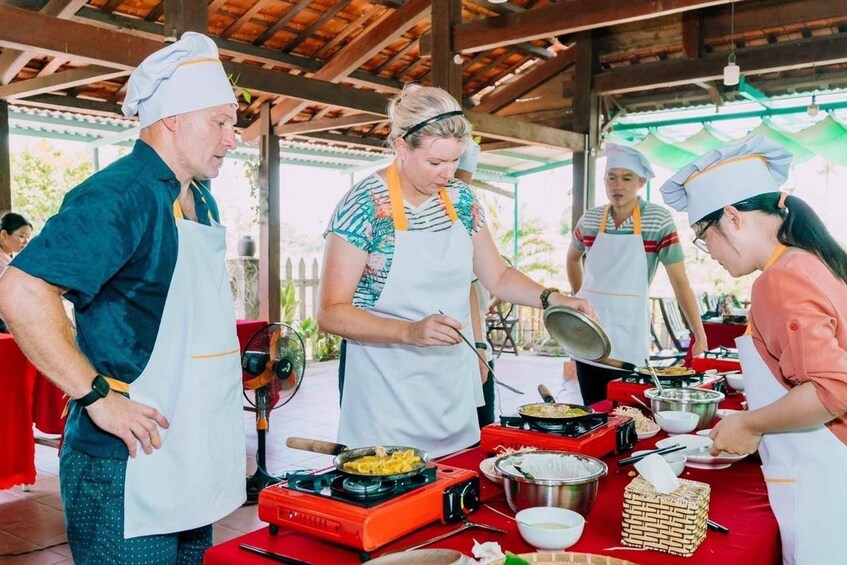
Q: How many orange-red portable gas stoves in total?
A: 4